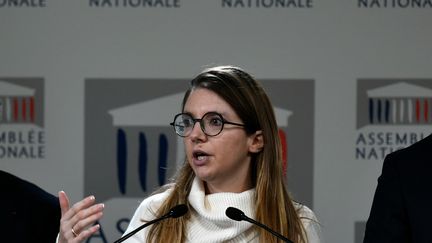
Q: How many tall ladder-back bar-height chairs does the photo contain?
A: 0